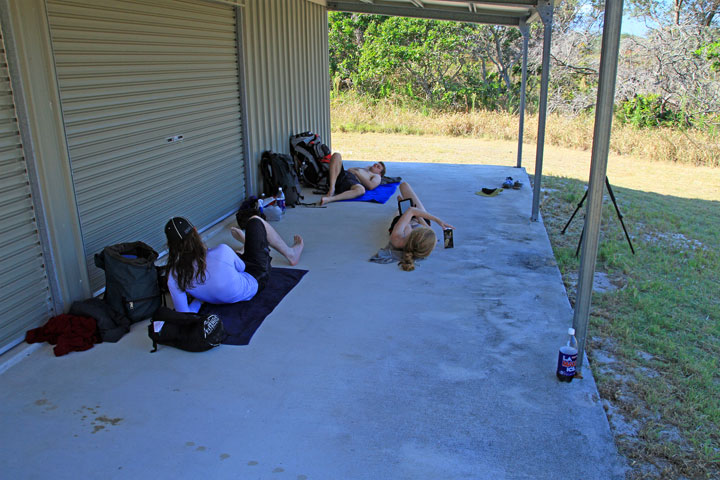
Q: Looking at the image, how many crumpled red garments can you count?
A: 1